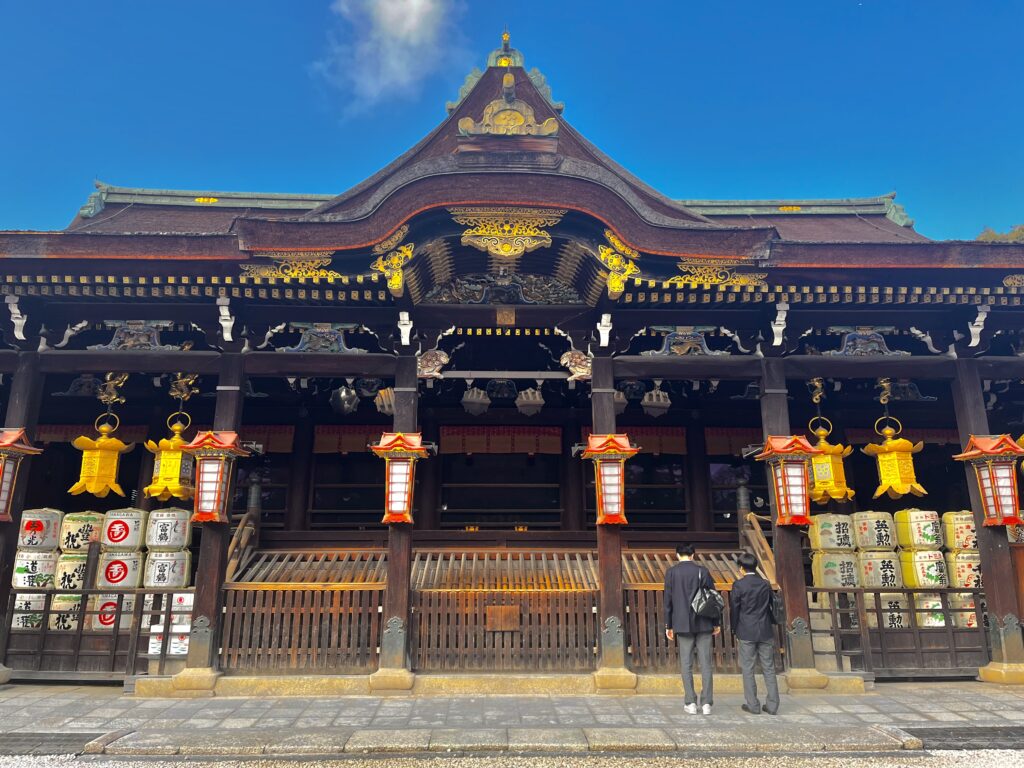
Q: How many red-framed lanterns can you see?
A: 6